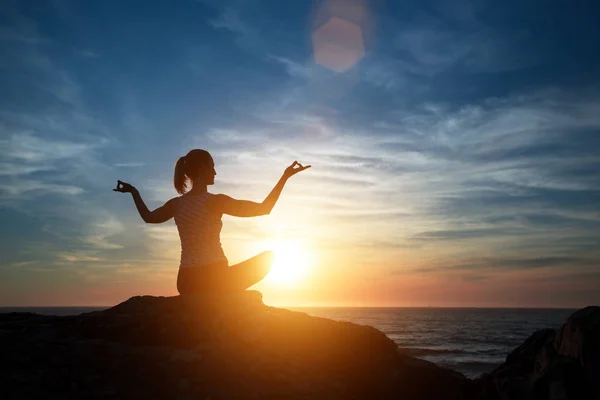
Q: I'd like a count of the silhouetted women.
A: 1